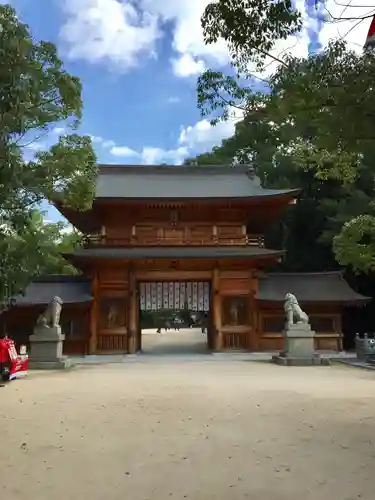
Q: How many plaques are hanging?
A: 12